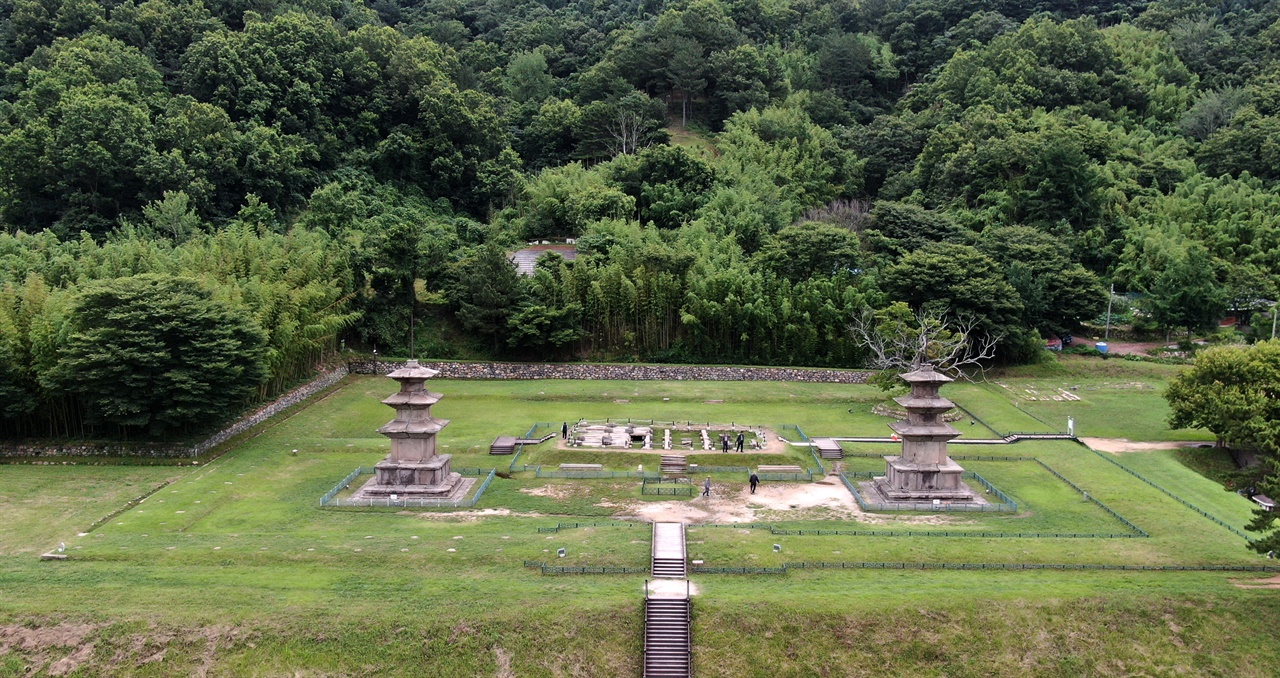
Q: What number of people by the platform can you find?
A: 5